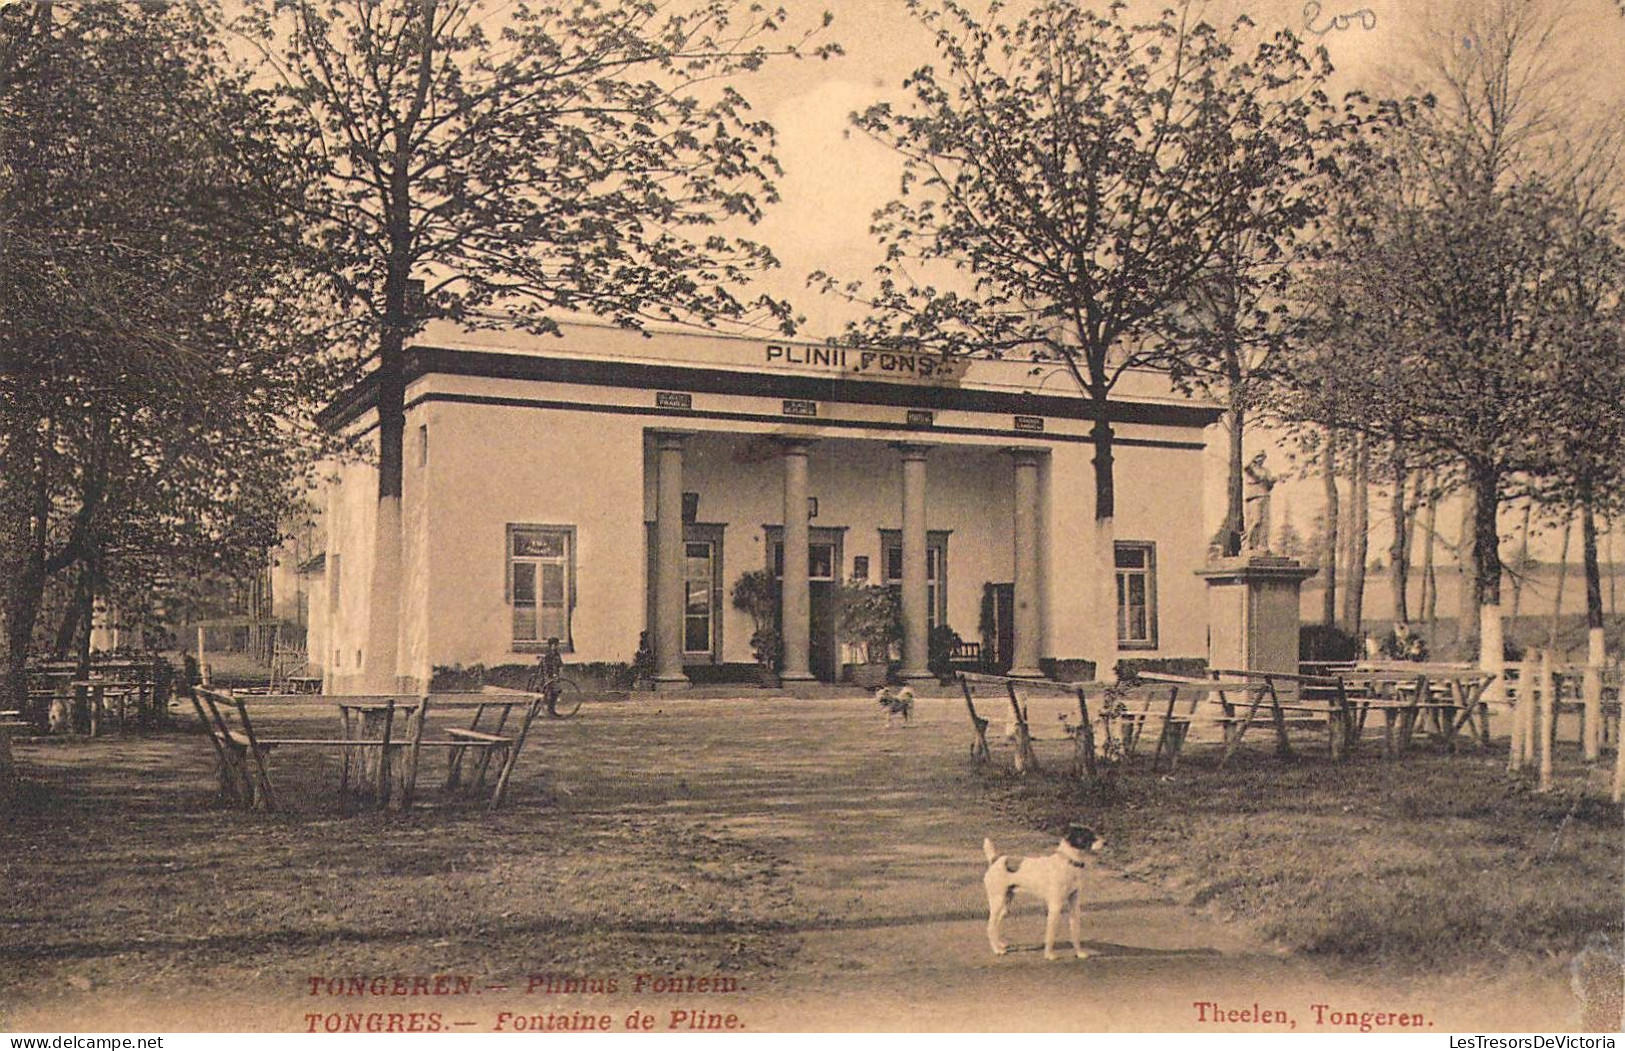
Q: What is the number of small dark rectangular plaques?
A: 4